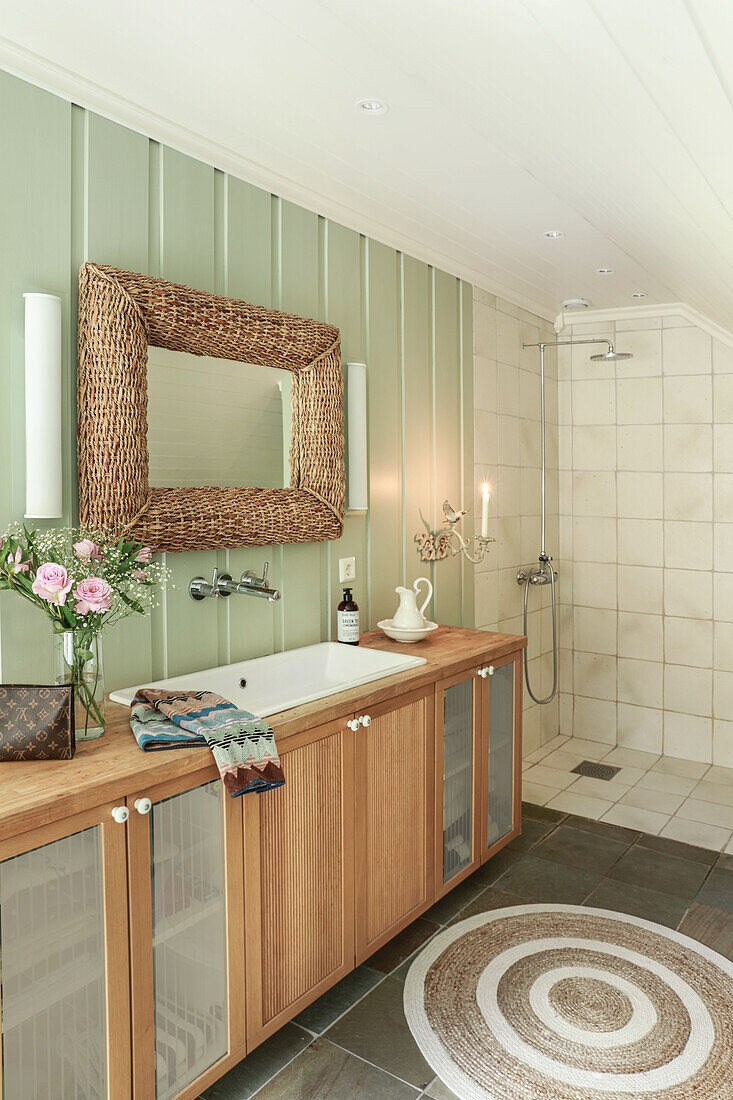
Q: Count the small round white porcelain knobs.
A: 6